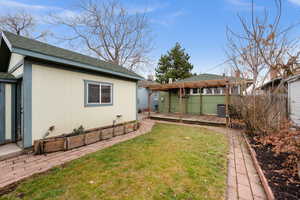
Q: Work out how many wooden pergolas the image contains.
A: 1